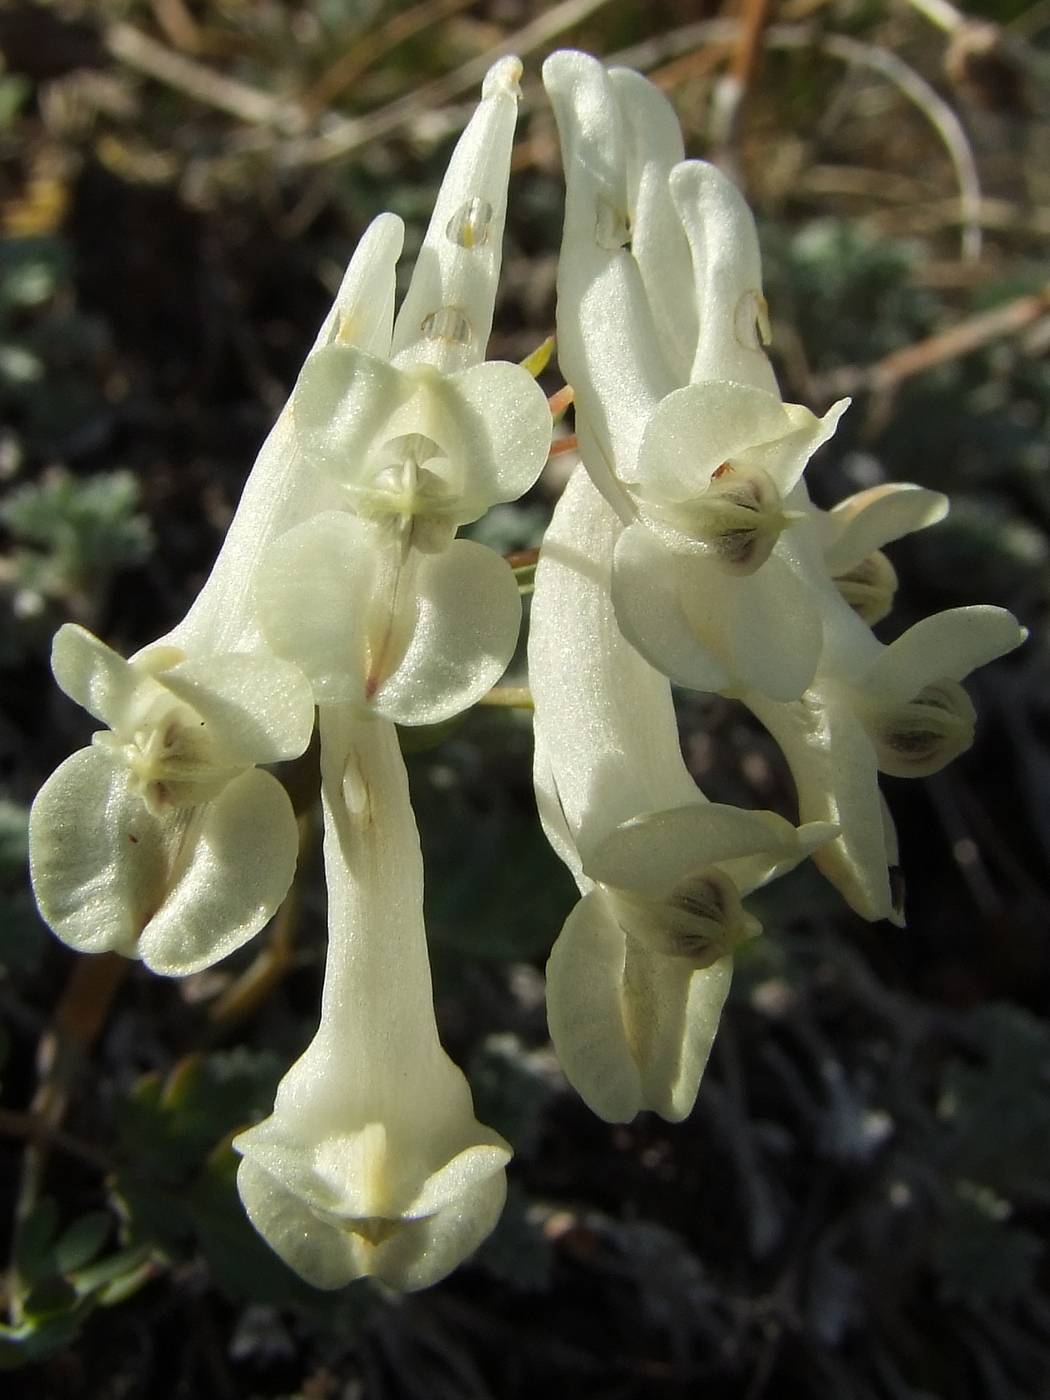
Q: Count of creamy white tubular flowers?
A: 7